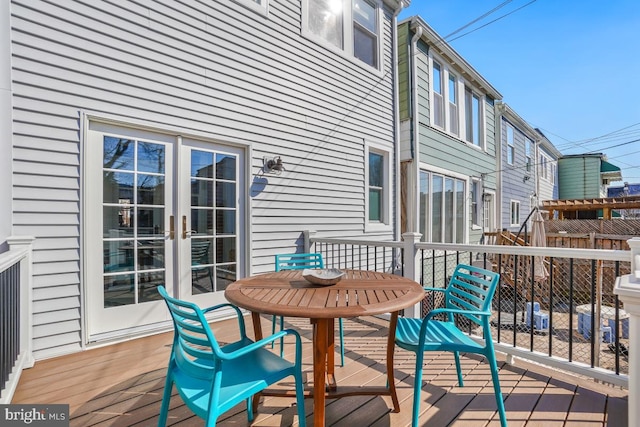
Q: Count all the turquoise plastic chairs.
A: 3